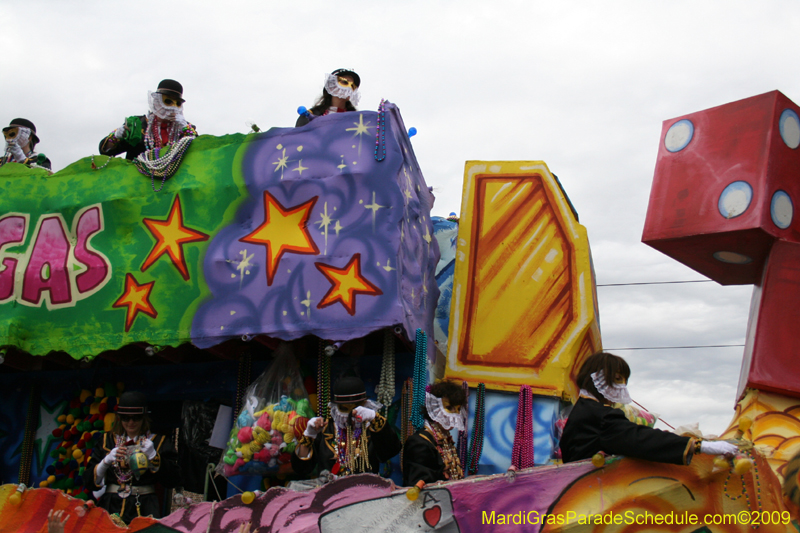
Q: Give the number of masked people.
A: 6